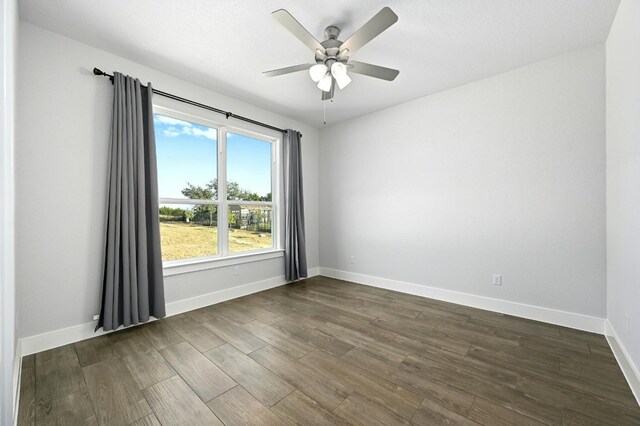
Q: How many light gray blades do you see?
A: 5